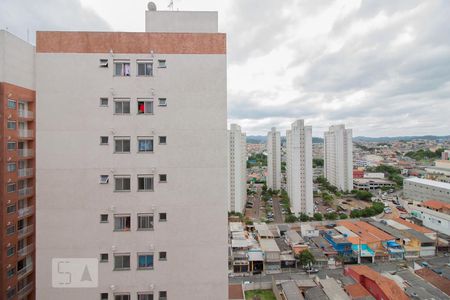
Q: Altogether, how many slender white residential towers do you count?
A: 4